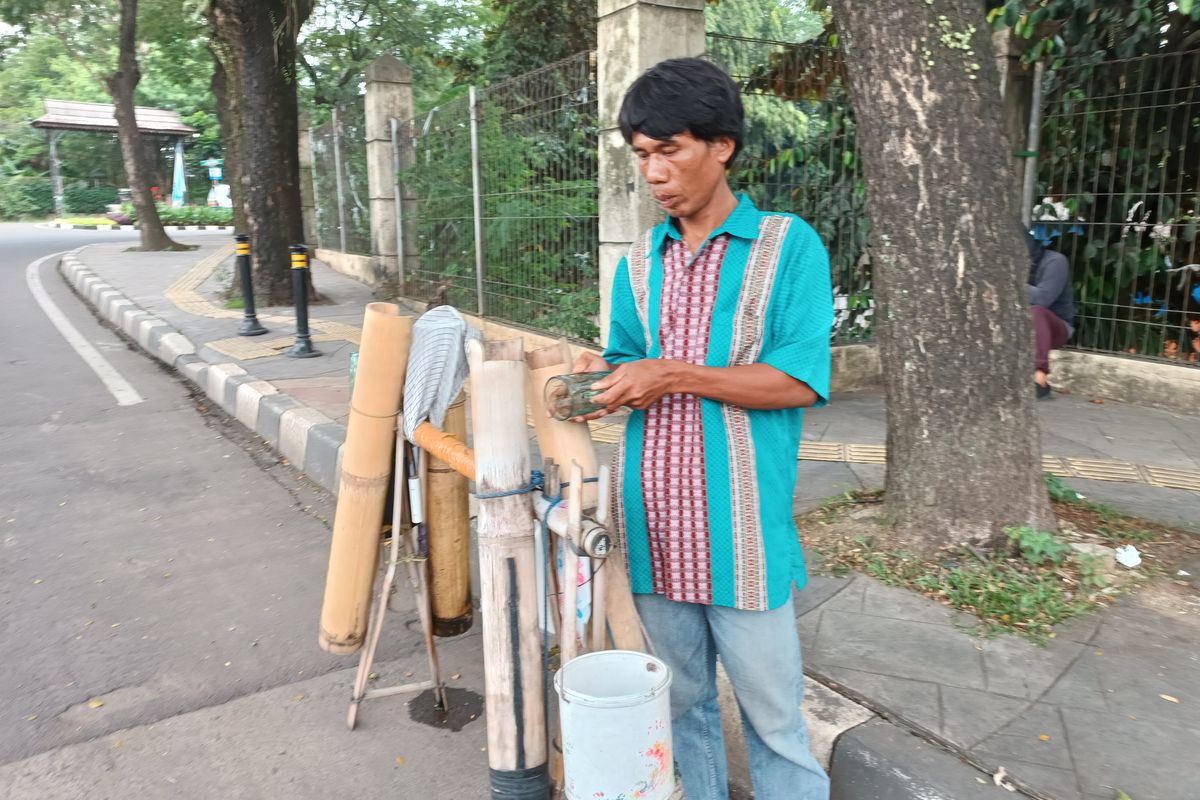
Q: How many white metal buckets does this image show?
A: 1